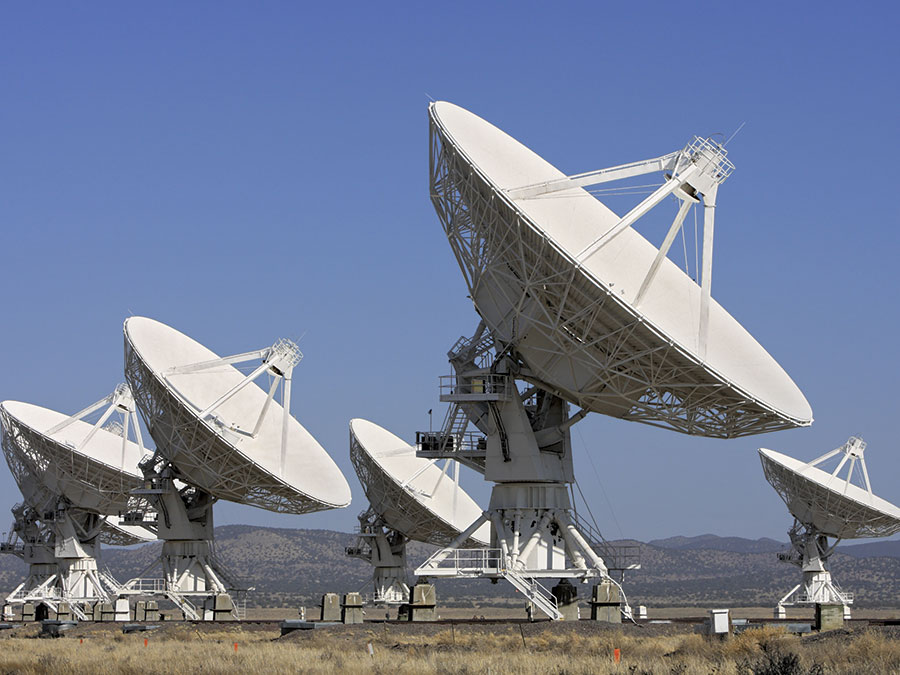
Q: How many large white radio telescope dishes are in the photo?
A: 6